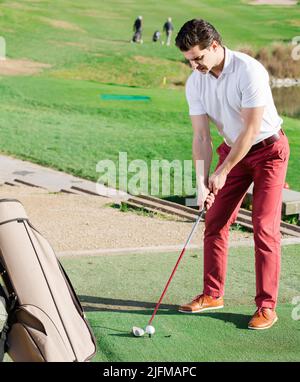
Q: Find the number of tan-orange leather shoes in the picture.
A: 2